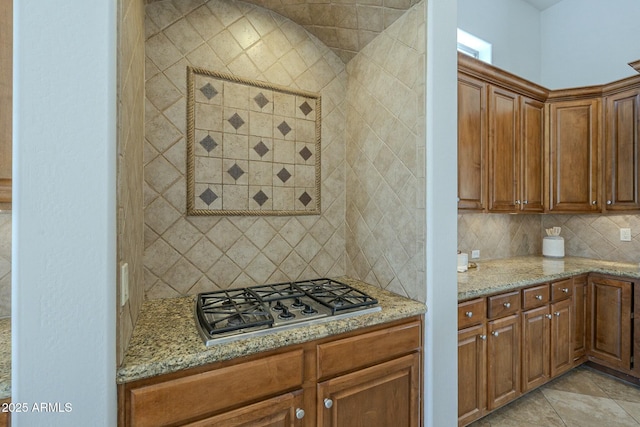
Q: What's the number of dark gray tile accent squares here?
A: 13